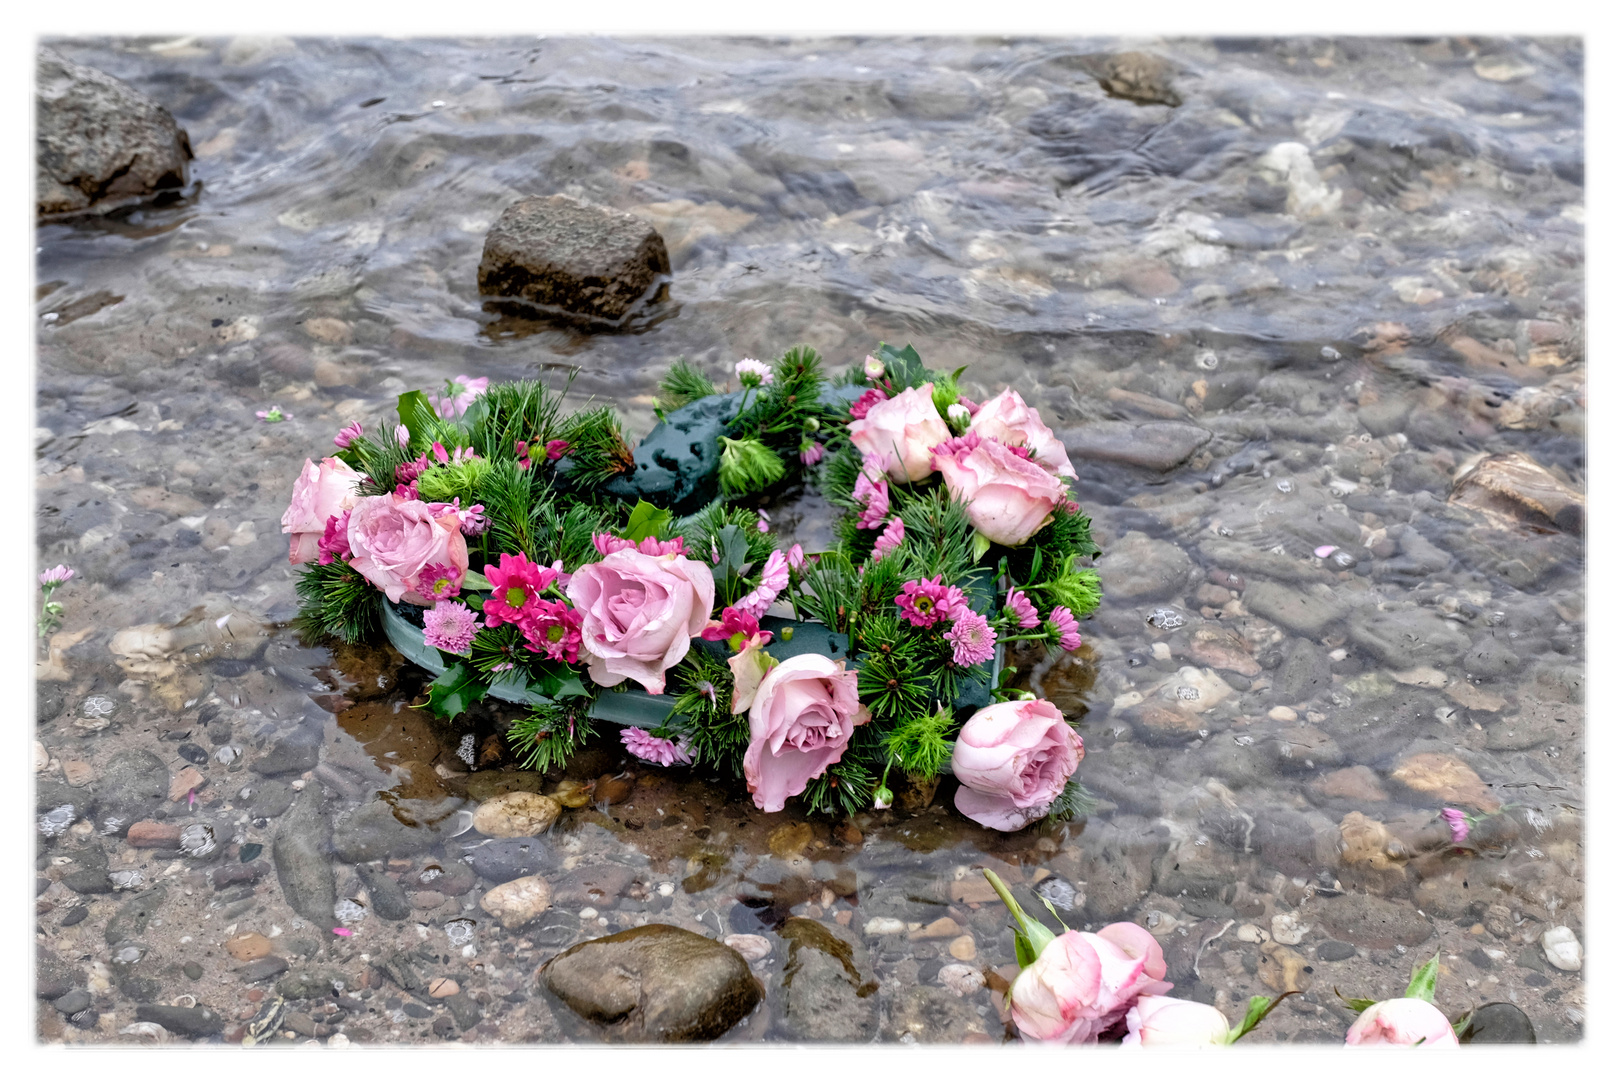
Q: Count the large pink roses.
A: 11